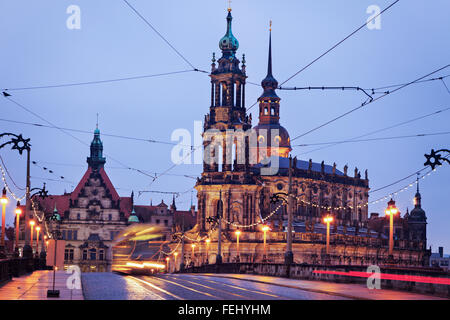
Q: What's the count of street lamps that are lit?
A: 14